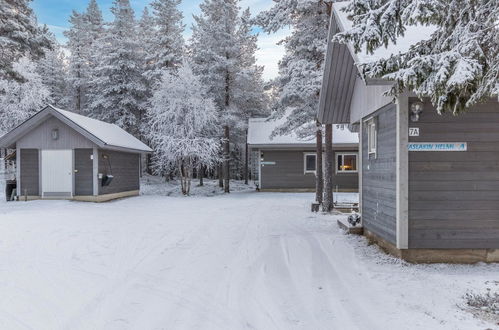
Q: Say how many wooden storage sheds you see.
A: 1